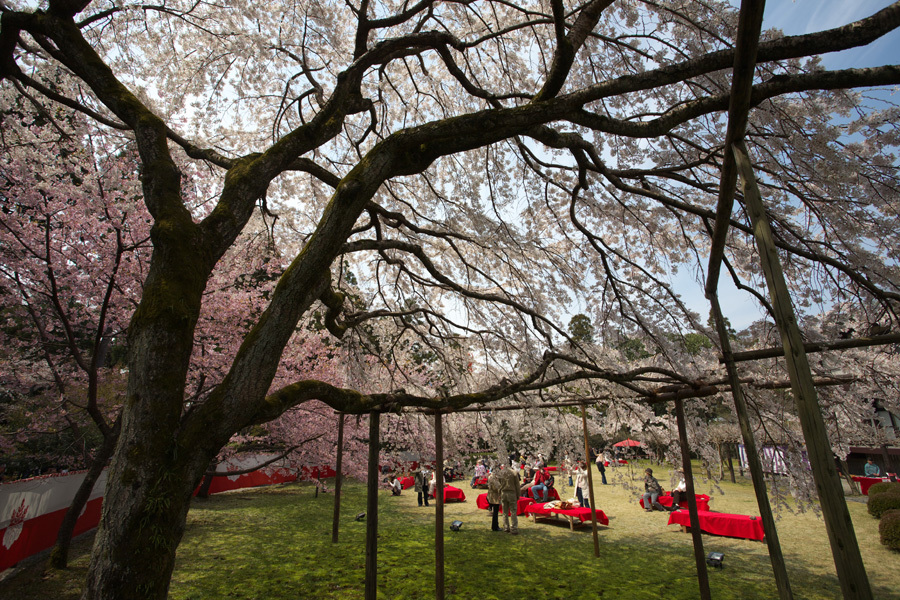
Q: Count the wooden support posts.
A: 7